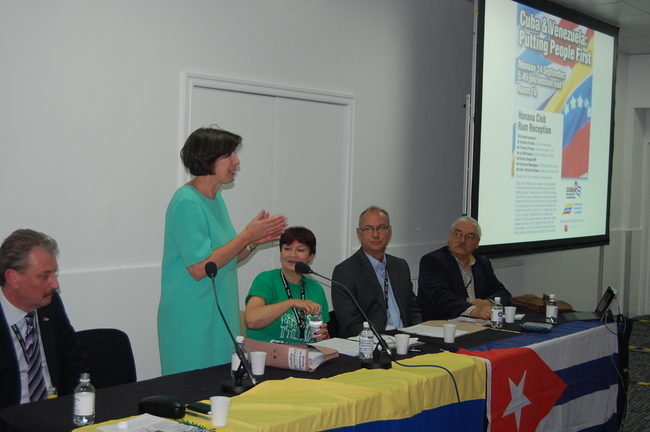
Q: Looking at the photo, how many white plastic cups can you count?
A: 5